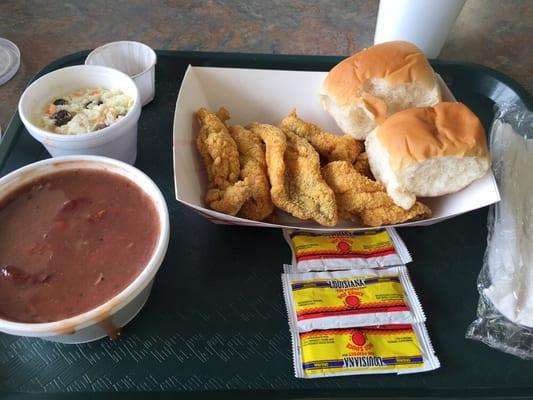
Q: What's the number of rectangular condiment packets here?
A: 3